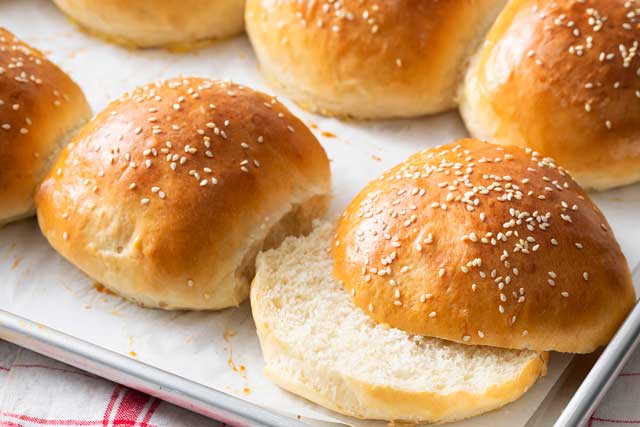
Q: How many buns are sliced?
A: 1